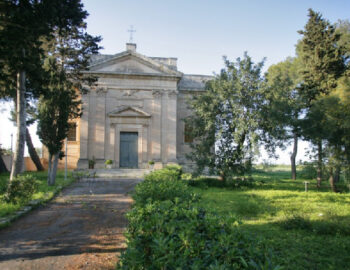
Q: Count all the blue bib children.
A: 0